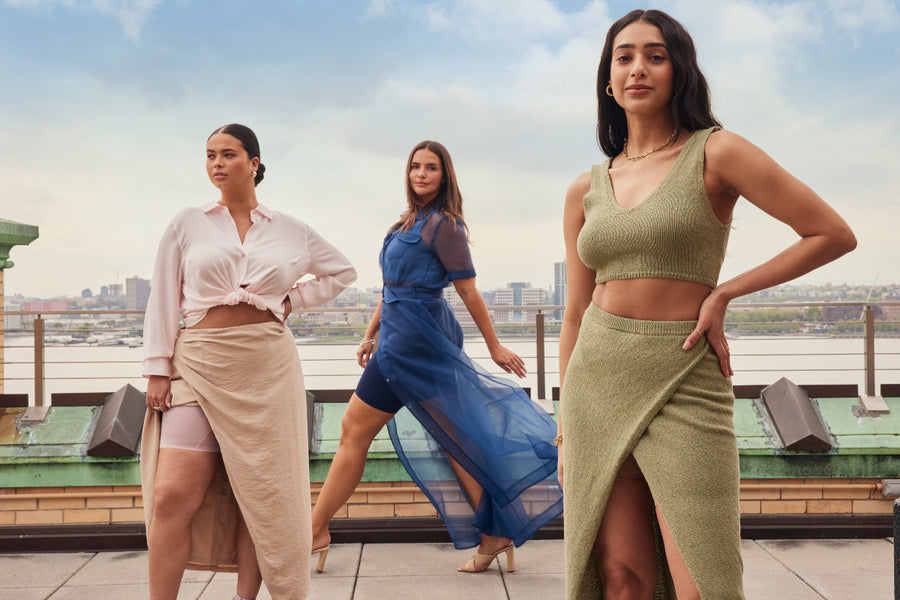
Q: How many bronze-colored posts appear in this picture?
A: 3